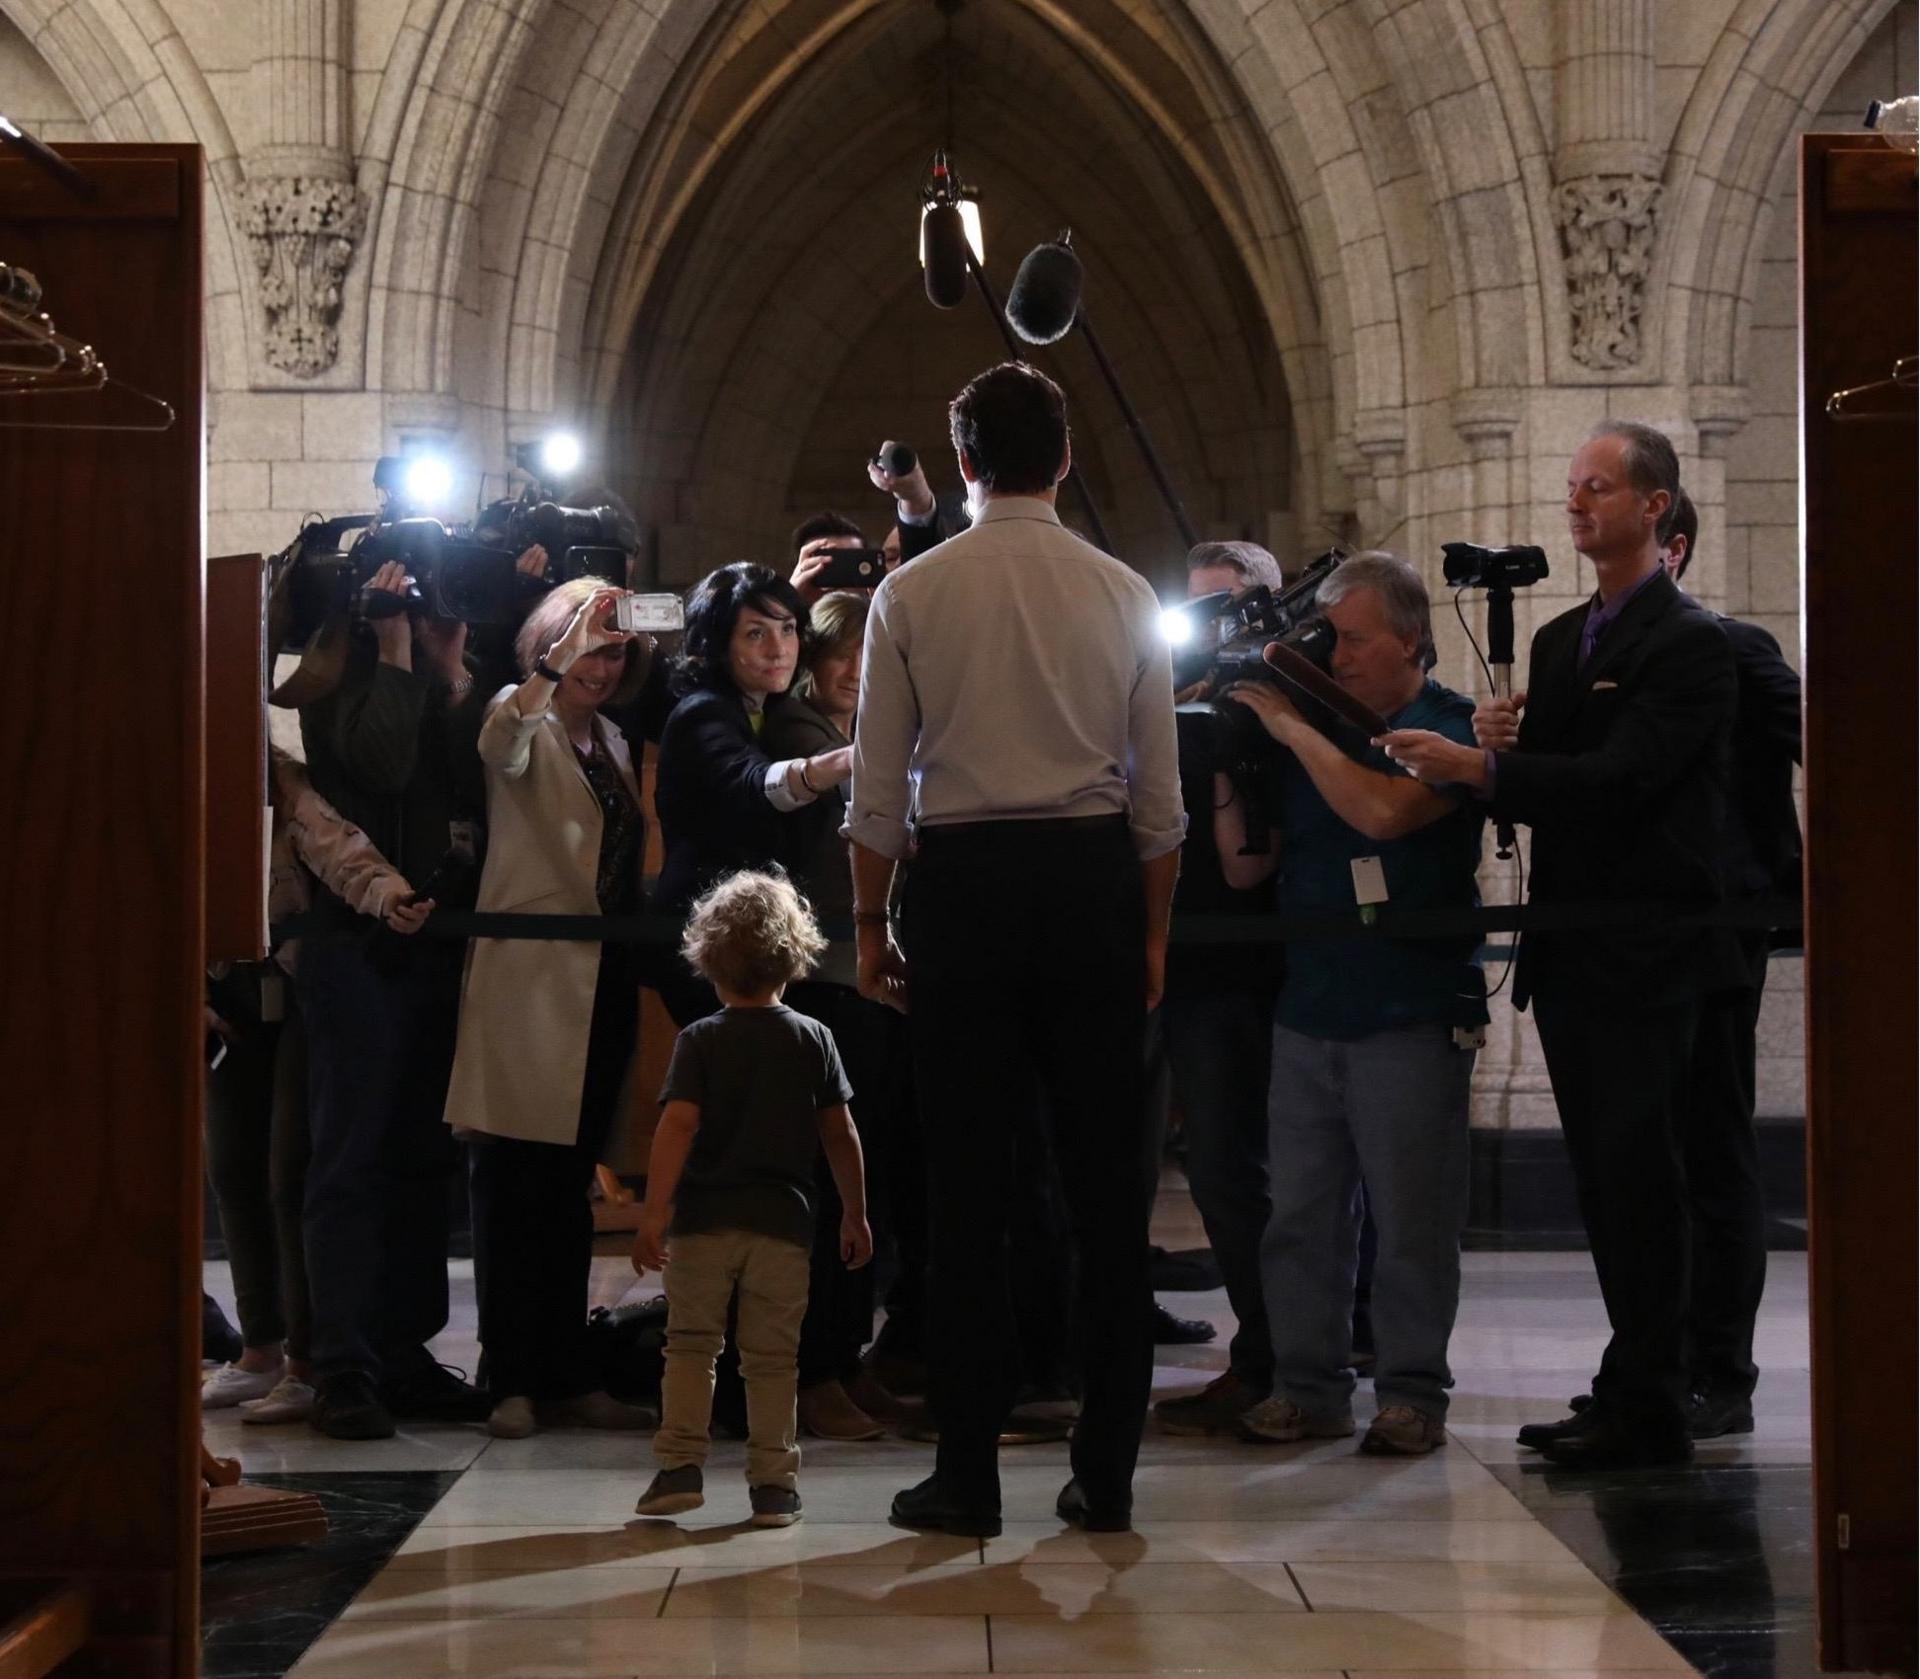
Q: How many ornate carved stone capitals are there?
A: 2